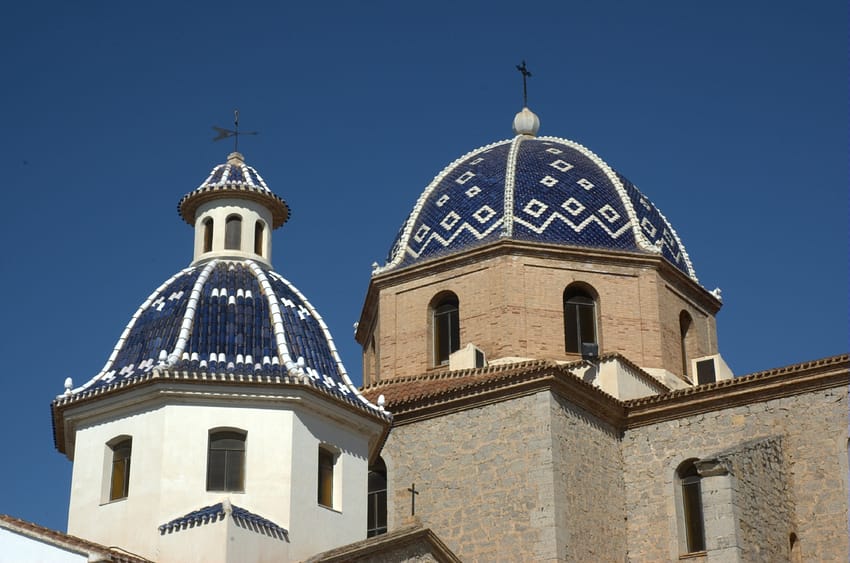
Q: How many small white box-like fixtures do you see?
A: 2